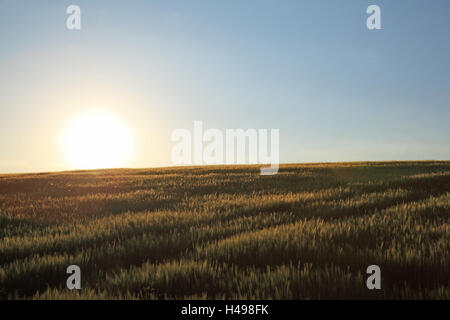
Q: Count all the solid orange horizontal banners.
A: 0